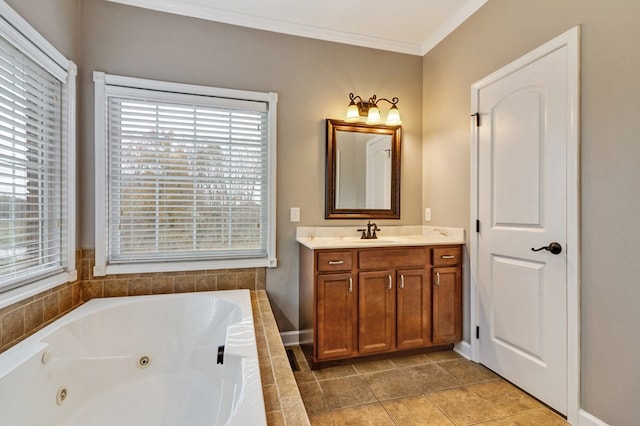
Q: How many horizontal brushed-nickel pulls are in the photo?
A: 2